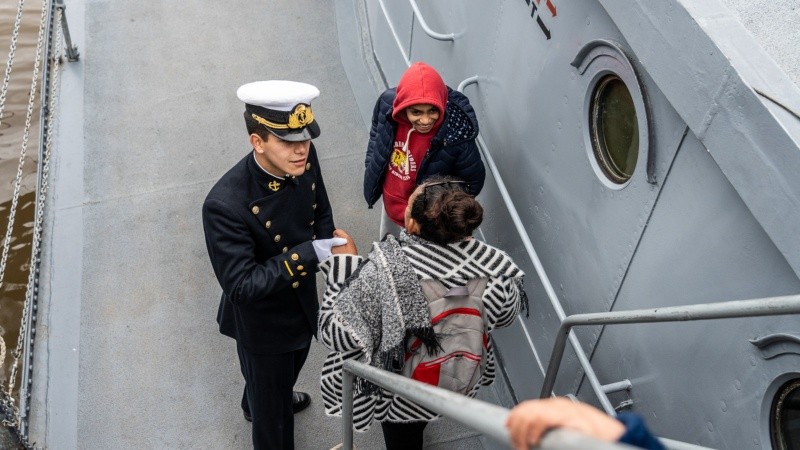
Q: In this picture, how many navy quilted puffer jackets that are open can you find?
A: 1